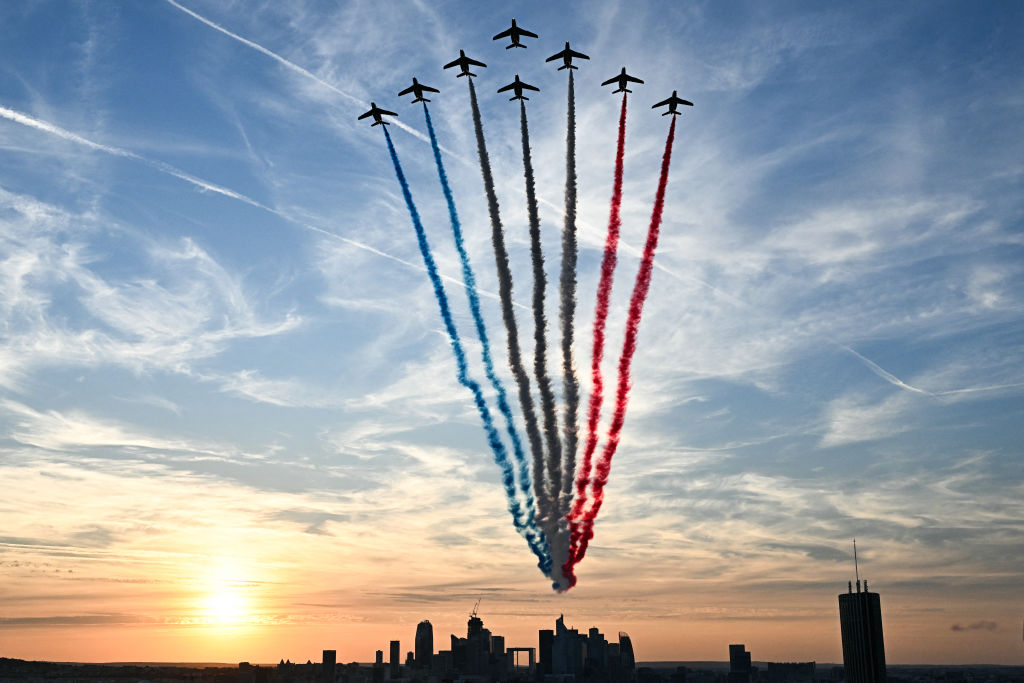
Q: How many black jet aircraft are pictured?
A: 8